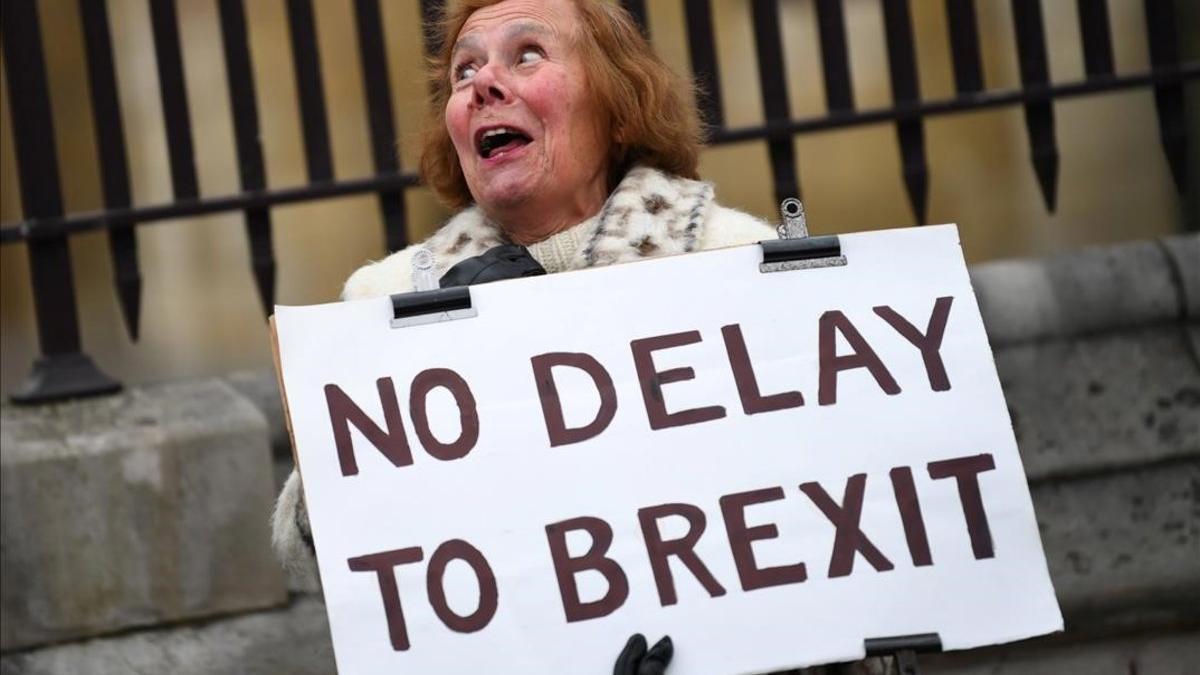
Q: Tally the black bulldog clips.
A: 3